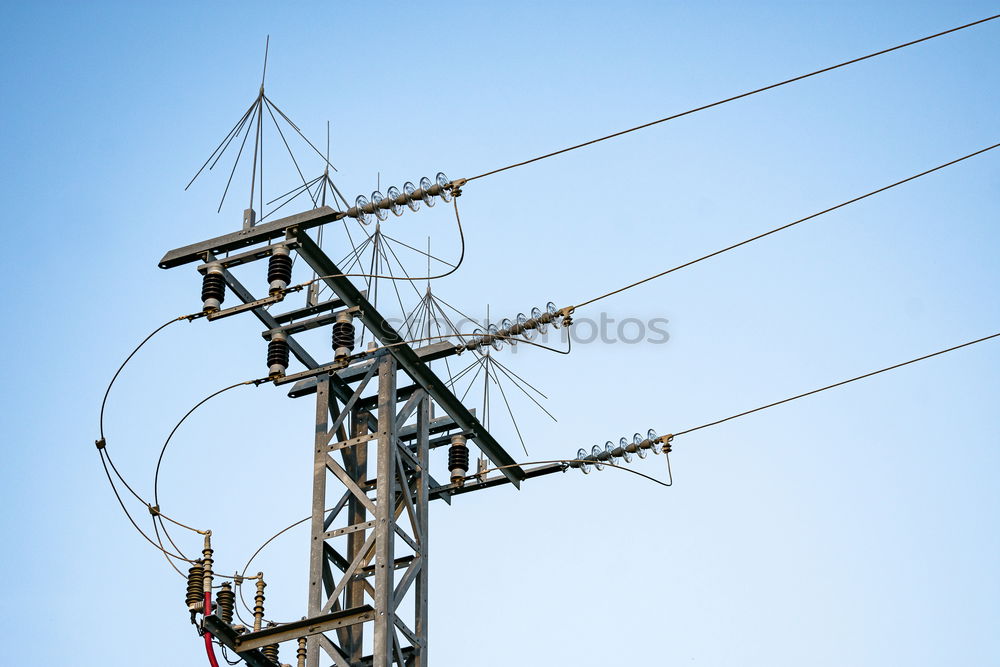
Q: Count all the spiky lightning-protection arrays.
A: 5